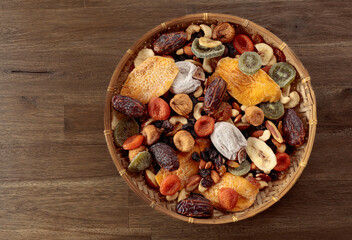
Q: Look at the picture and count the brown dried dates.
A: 6